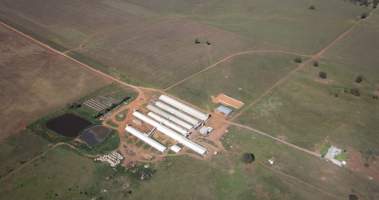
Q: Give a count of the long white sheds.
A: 6